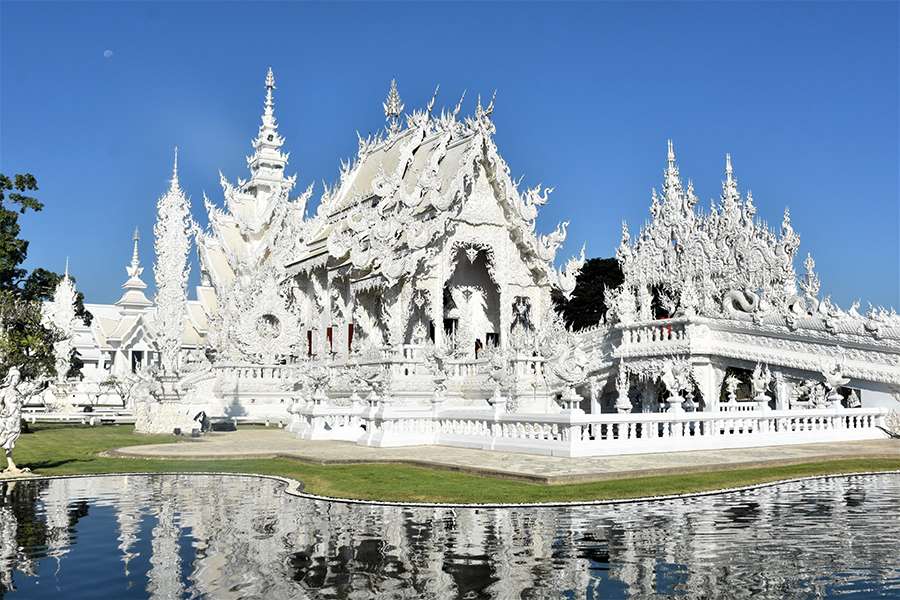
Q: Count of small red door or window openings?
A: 3